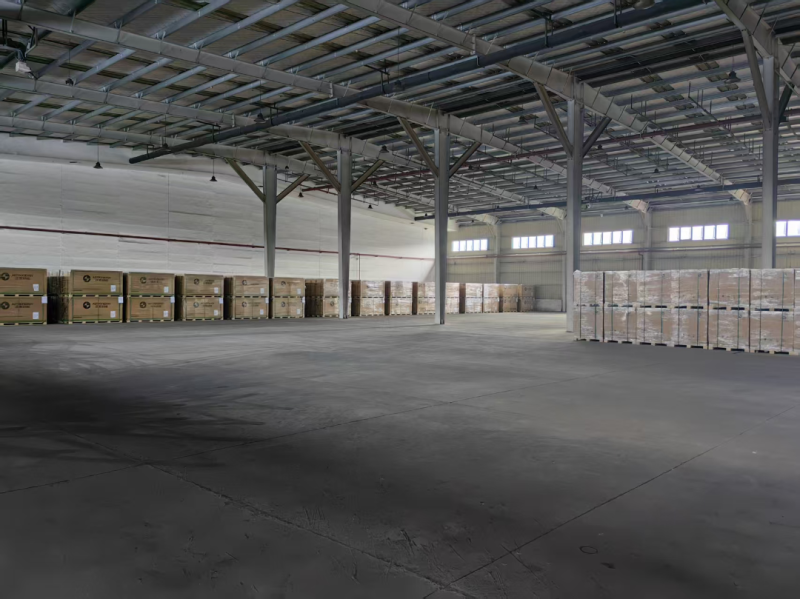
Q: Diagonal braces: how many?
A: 10